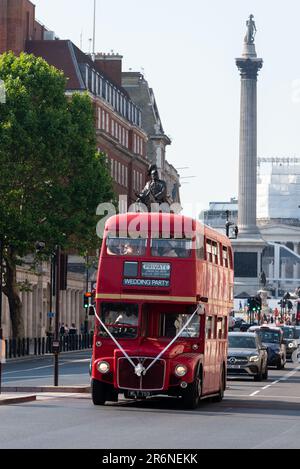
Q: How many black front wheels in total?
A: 2